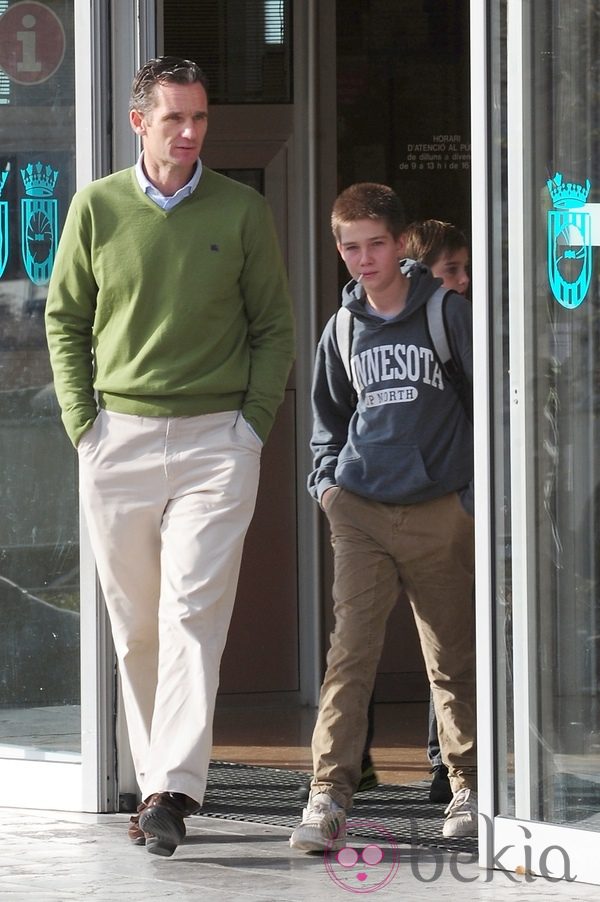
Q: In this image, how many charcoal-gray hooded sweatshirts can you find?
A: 1